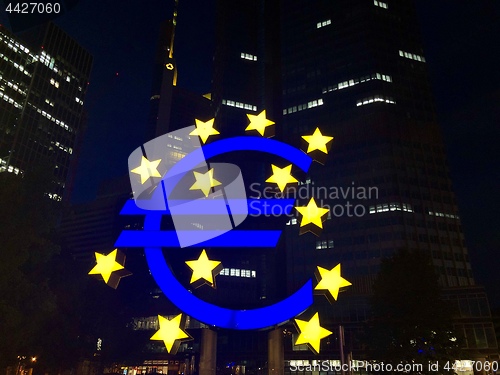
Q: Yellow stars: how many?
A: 12